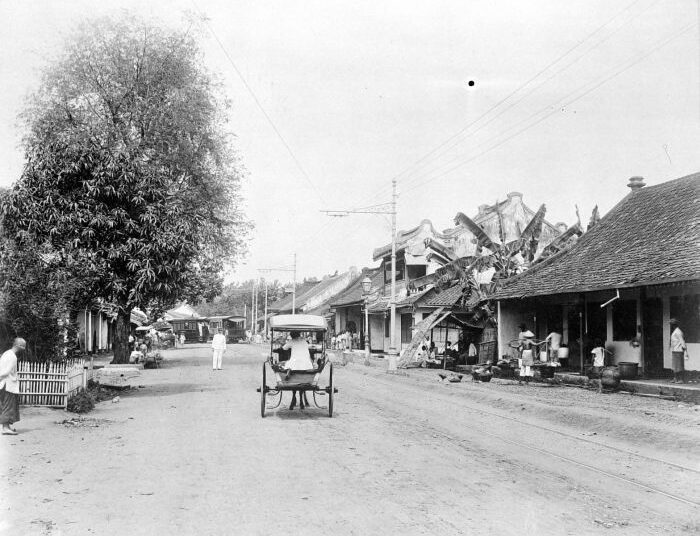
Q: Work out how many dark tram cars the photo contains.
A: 2